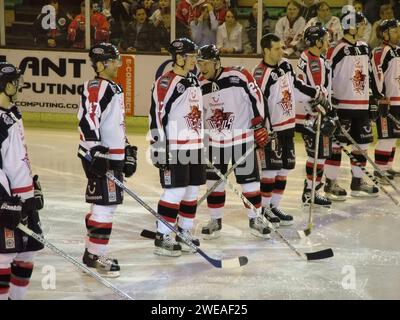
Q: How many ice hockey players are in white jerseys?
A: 8